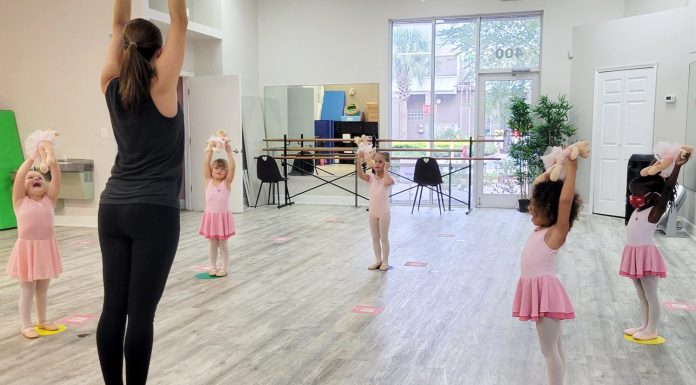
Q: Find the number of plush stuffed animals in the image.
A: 5